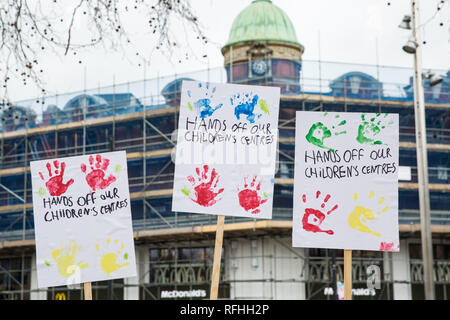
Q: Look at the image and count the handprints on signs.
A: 12